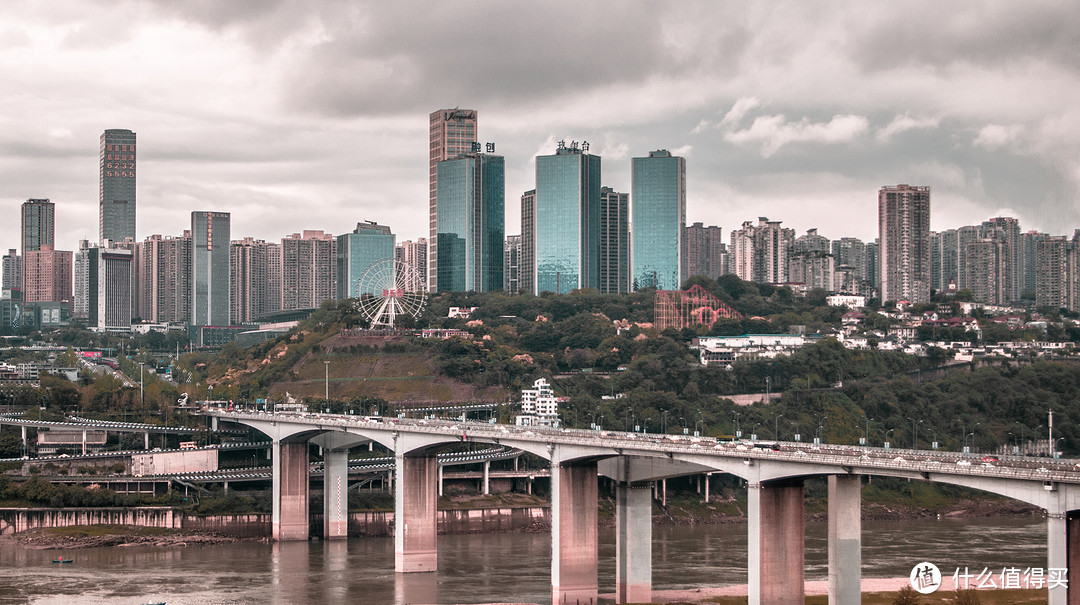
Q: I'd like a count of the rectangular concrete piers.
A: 8